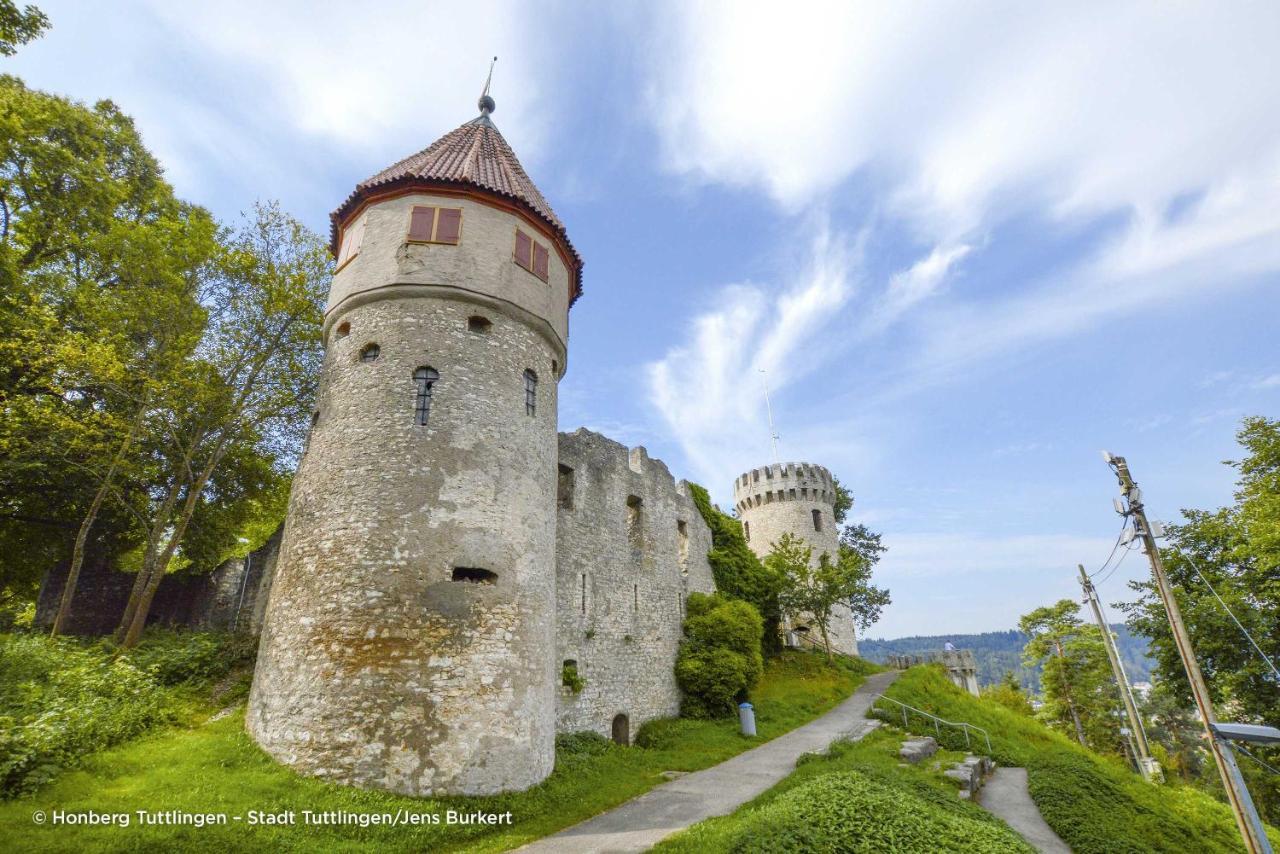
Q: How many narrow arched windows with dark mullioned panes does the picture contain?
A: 2